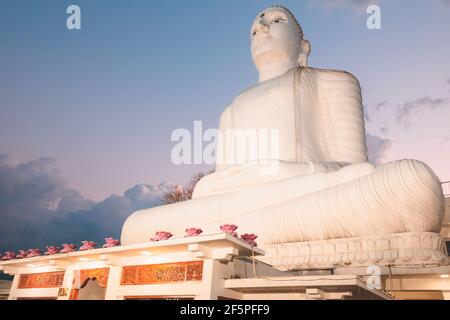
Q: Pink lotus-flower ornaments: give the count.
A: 11